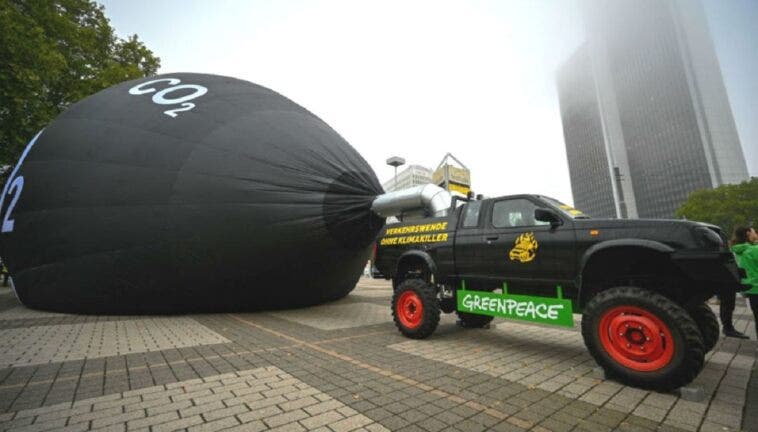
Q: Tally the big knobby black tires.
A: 4